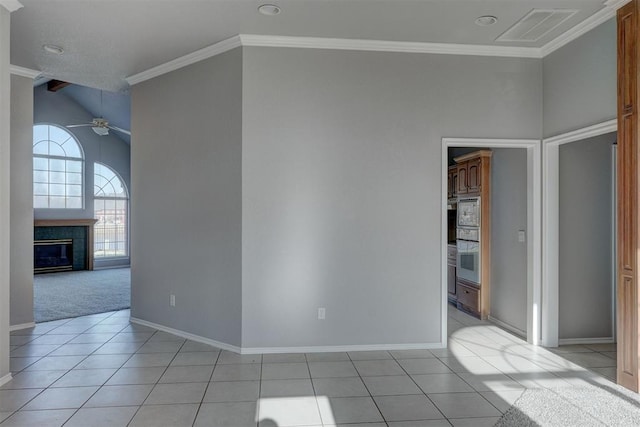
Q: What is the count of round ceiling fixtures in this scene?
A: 3